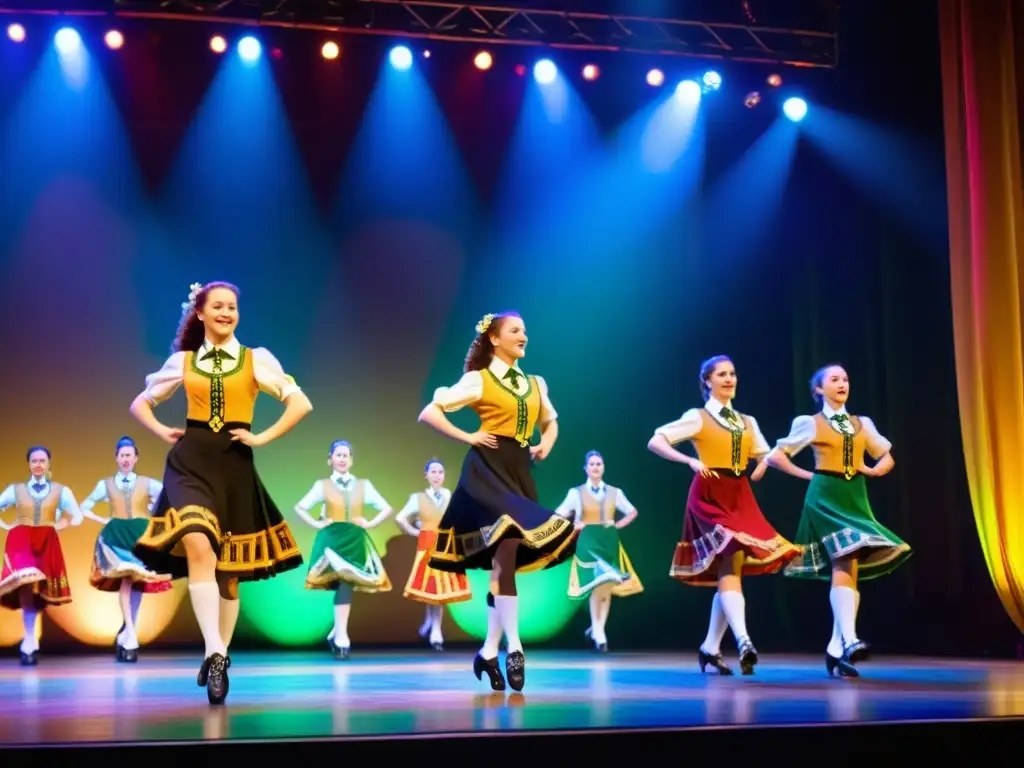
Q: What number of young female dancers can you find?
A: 9